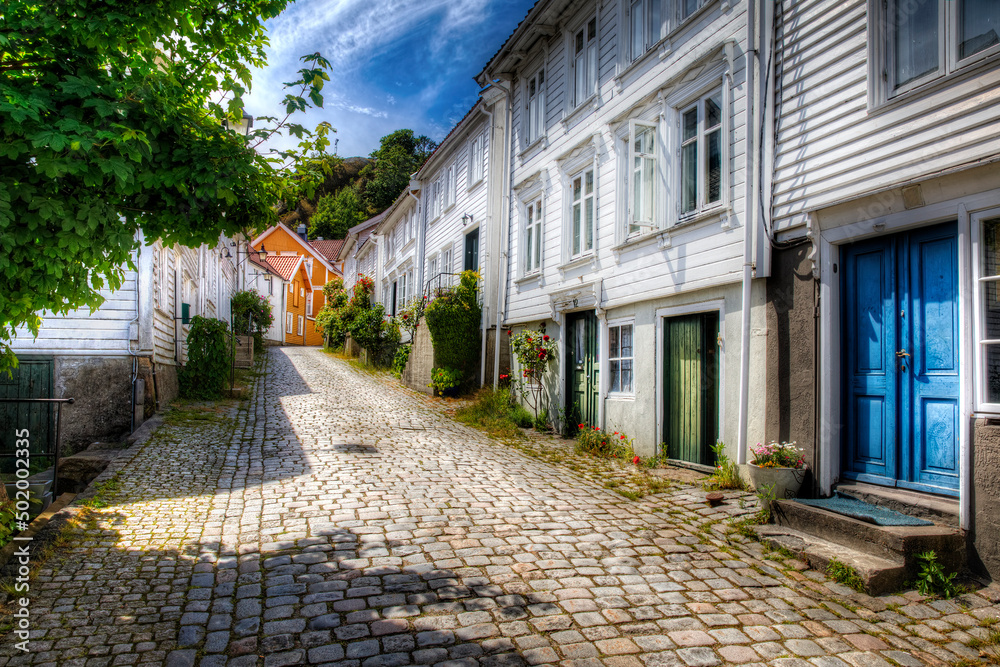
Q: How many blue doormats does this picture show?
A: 1